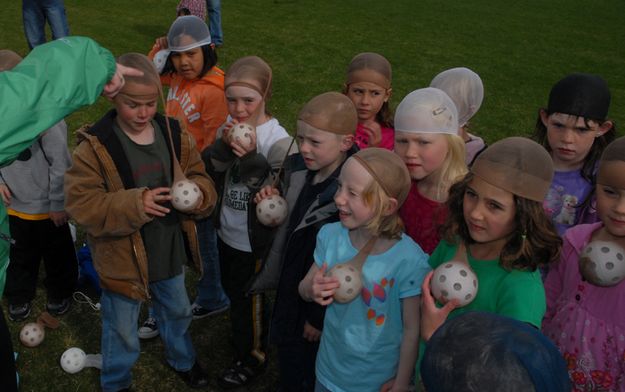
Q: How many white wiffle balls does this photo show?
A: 9